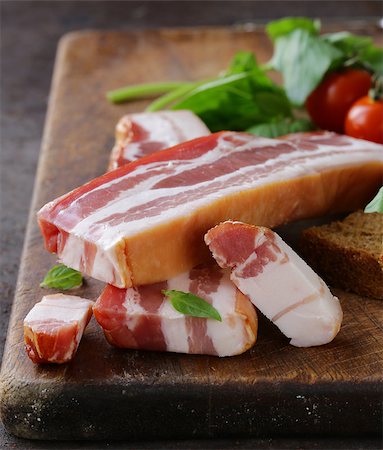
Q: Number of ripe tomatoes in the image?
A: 2